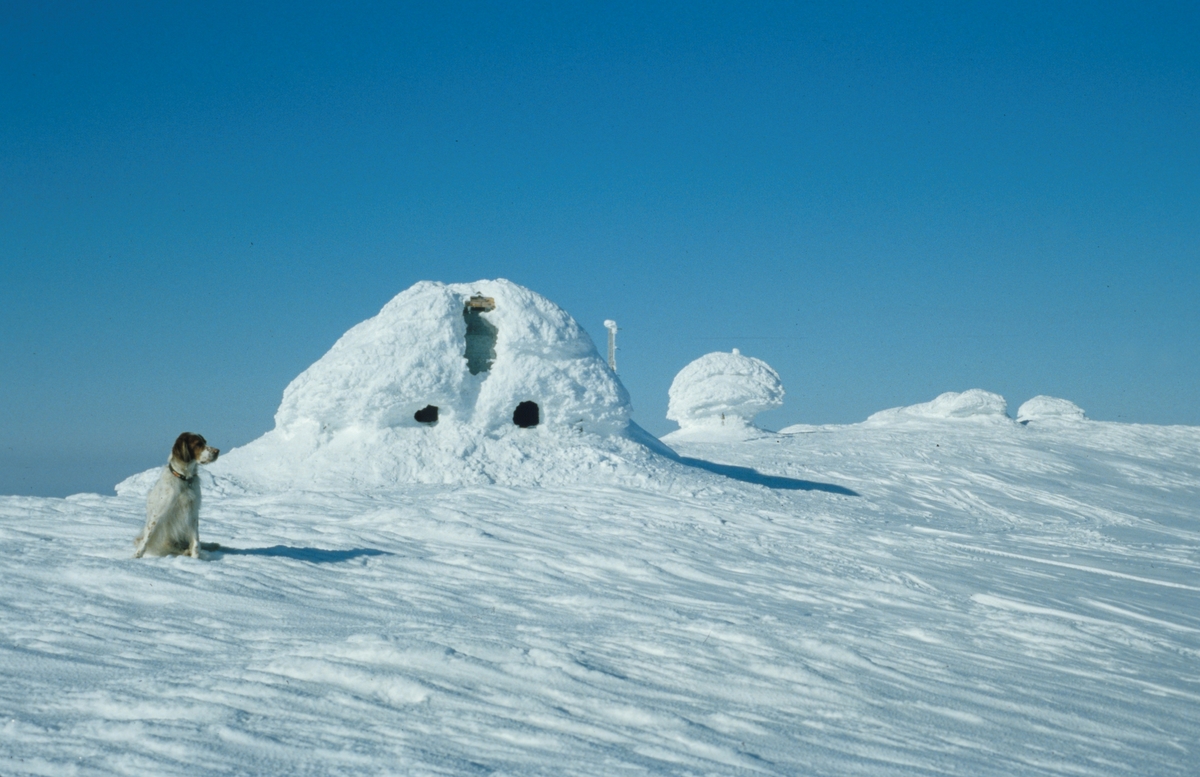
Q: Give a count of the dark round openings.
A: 2